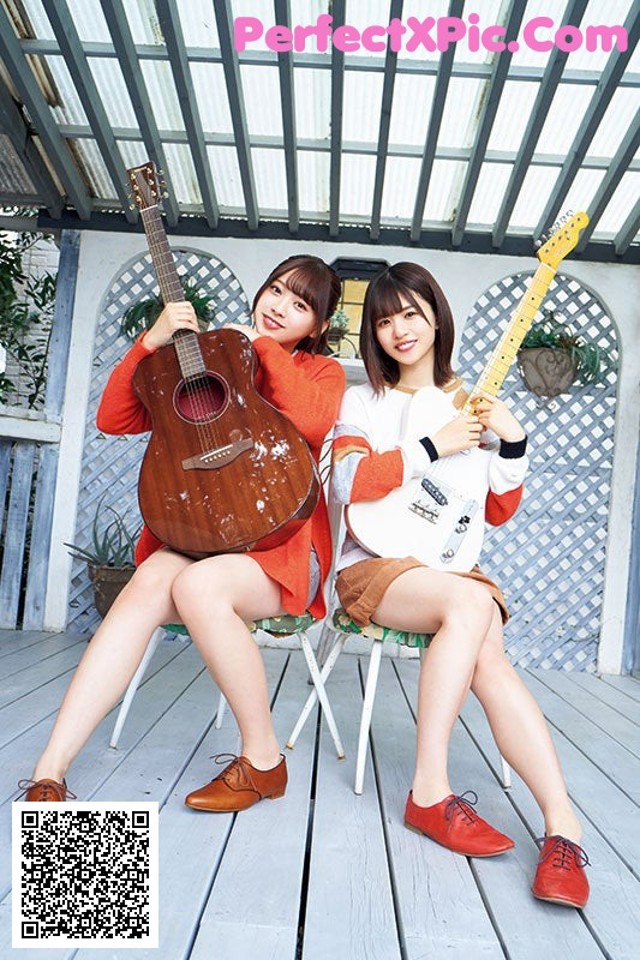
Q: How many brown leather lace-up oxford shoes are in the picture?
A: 2